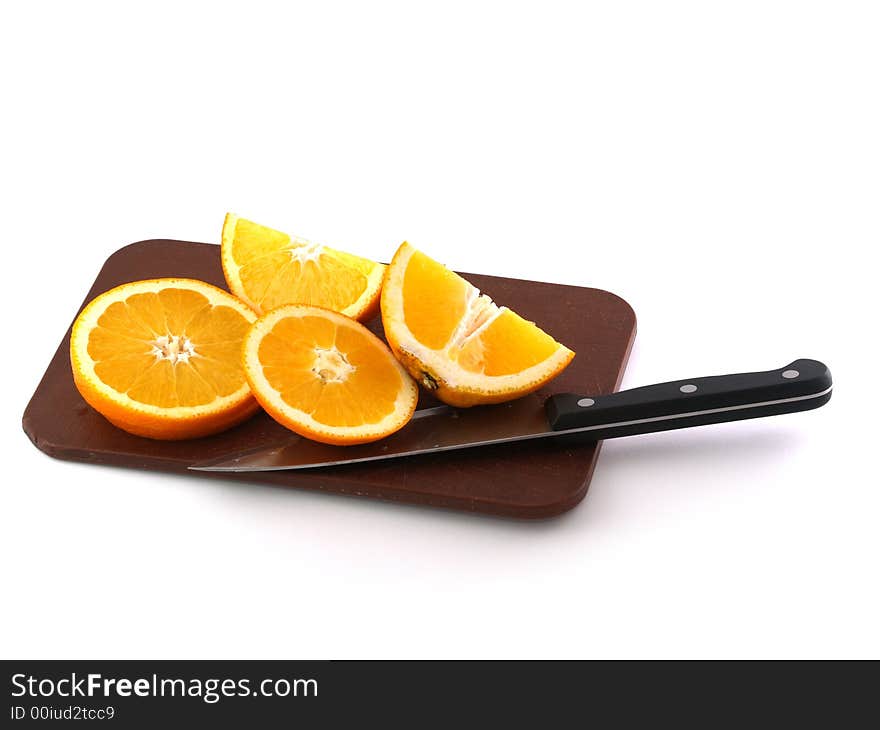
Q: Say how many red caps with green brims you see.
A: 0